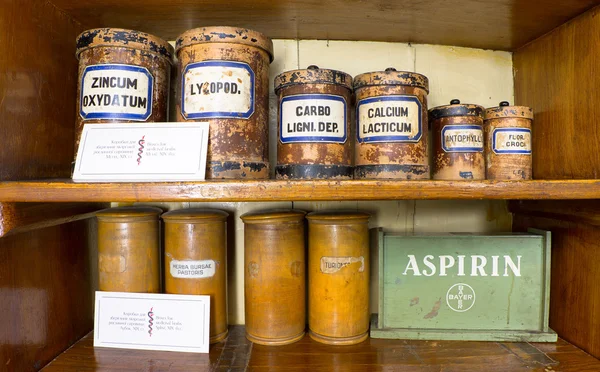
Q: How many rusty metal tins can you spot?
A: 6